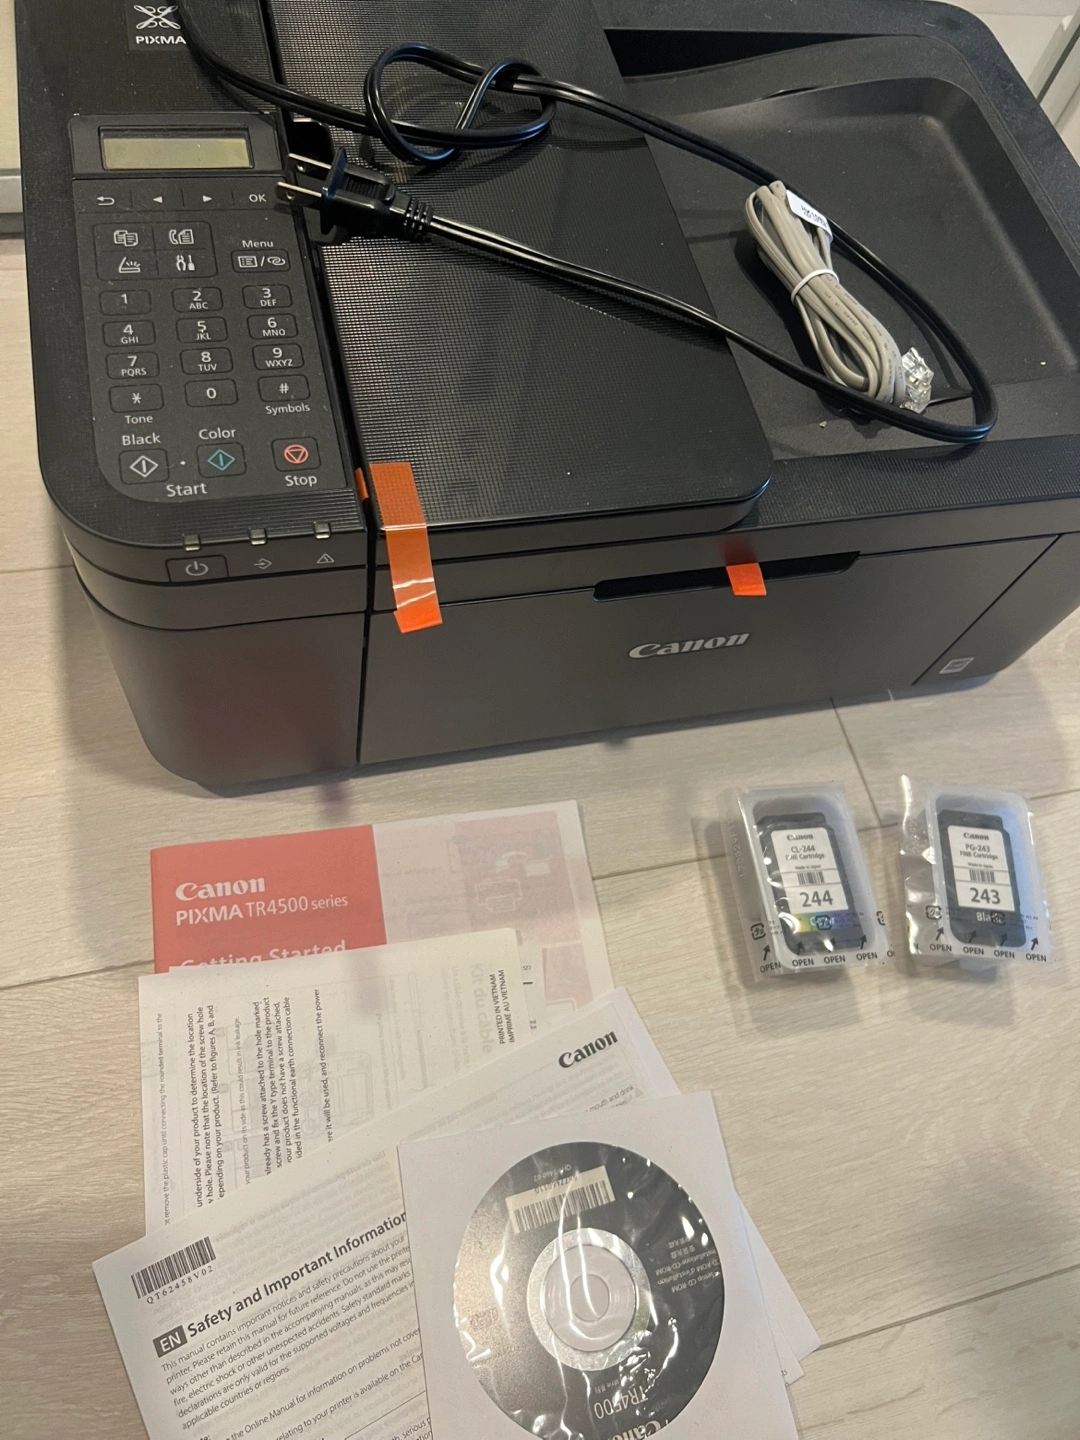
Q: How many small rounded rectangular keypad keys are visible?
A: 12